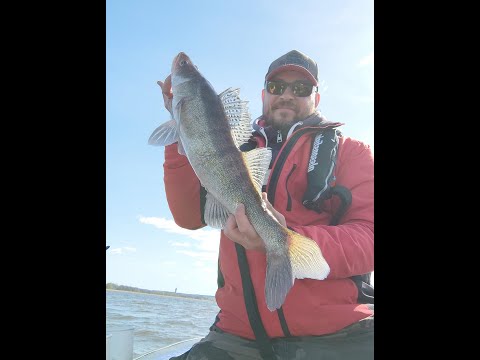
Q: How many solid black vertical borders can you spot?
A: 2